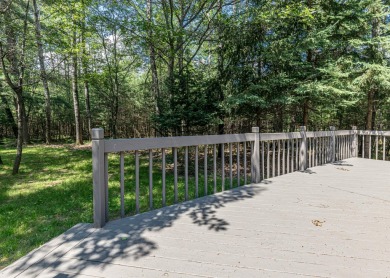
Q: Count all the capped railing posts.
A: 5